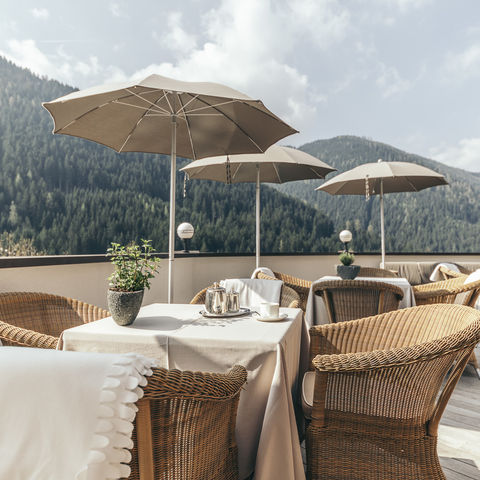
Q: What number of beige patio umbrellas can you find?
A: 3